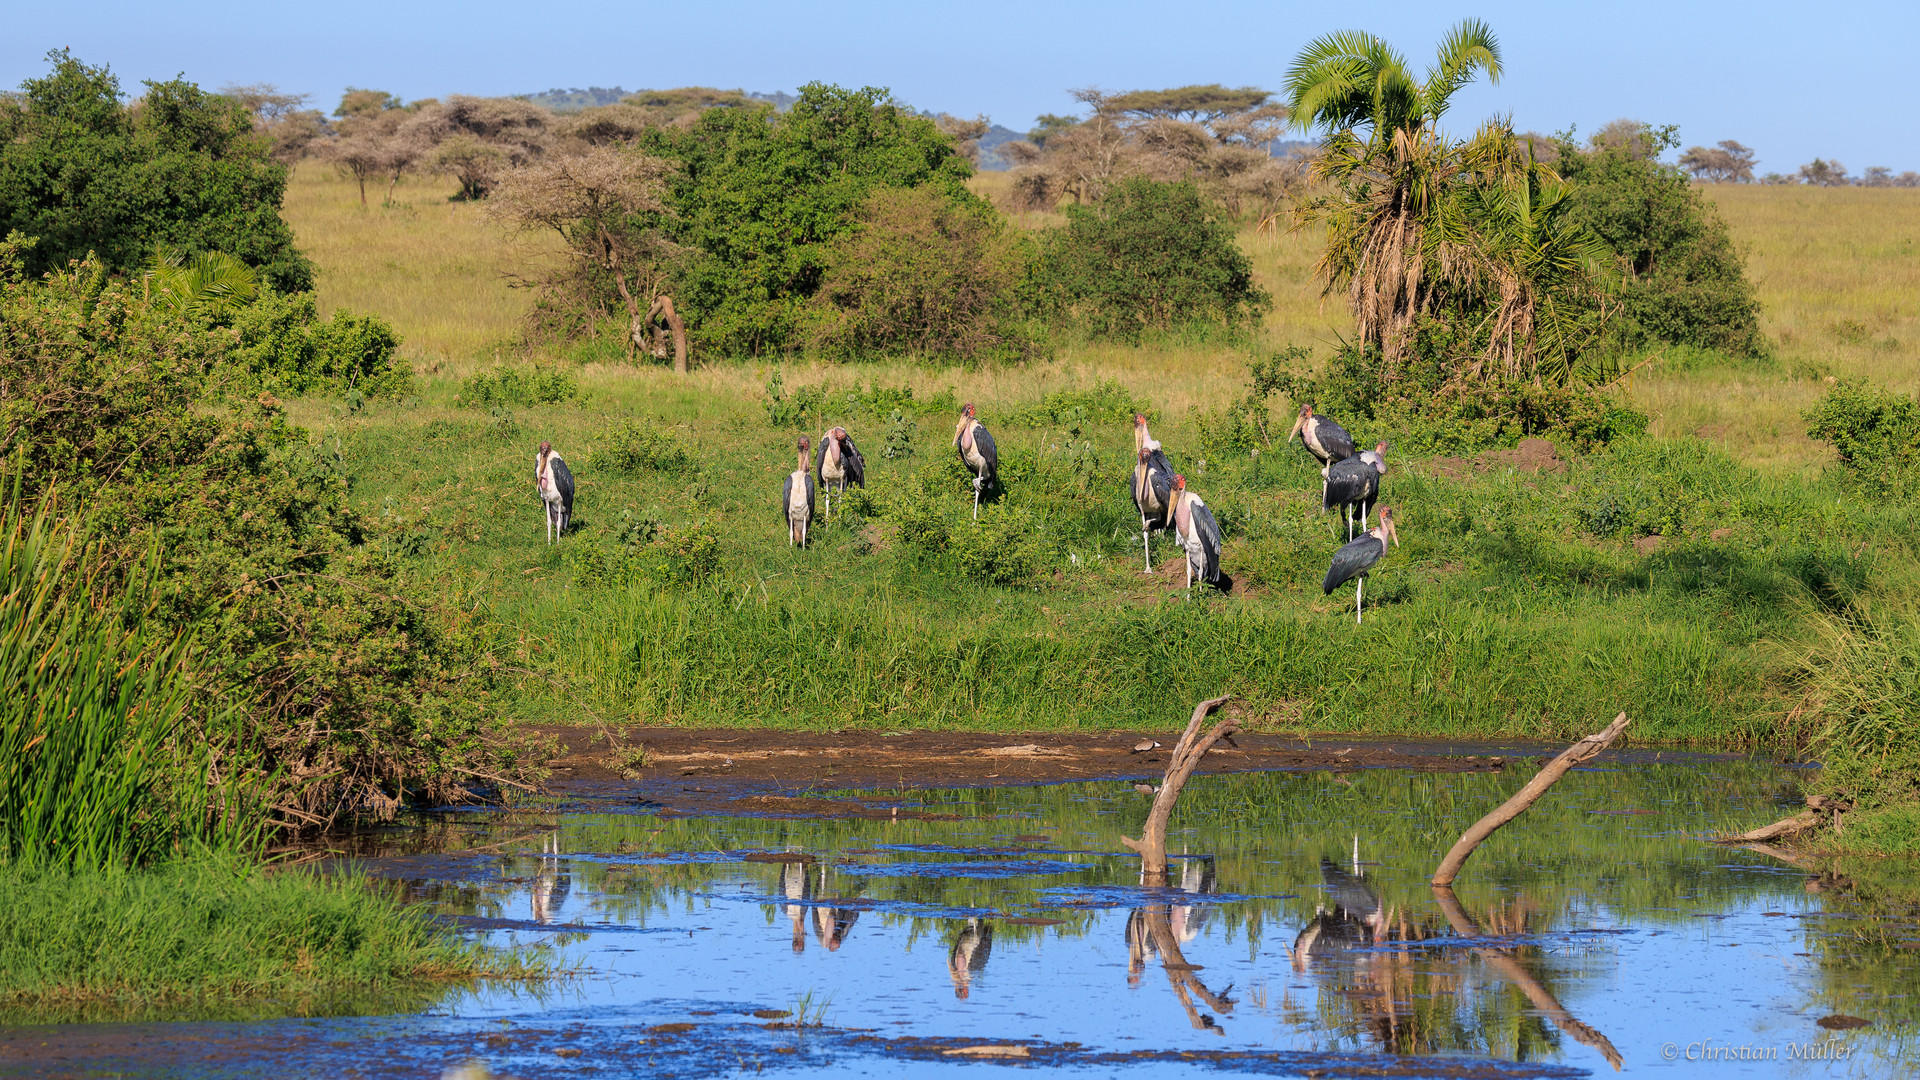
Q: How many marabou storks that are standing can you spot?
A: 10